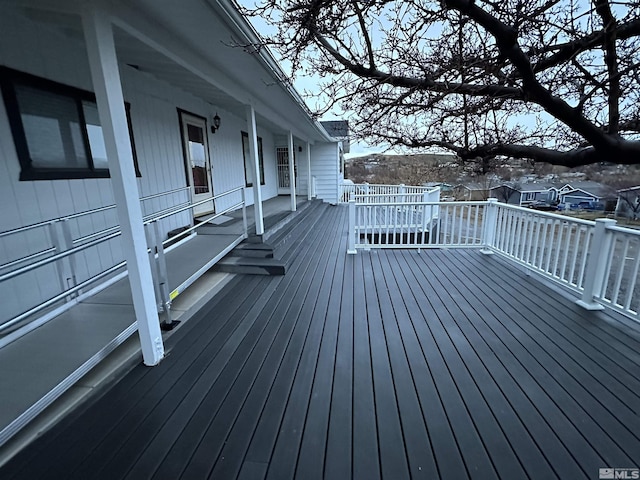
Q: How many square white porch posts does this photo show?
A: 4